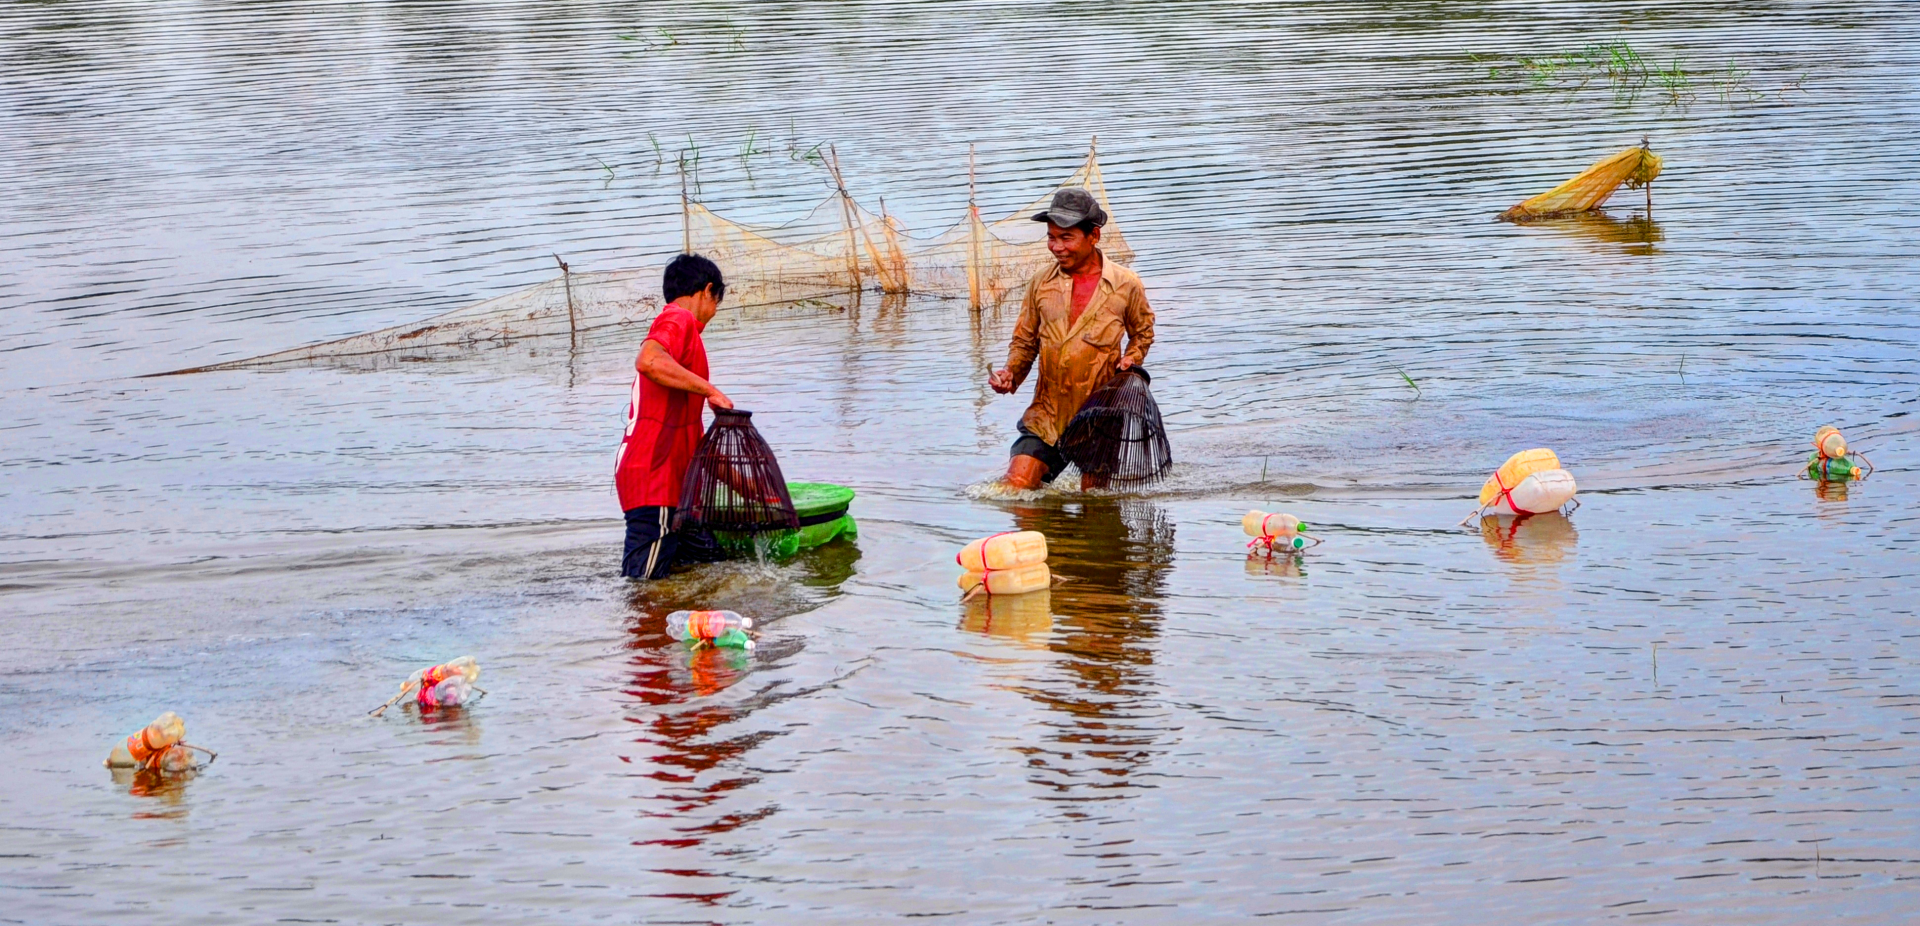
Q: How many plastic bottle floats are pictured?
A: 7